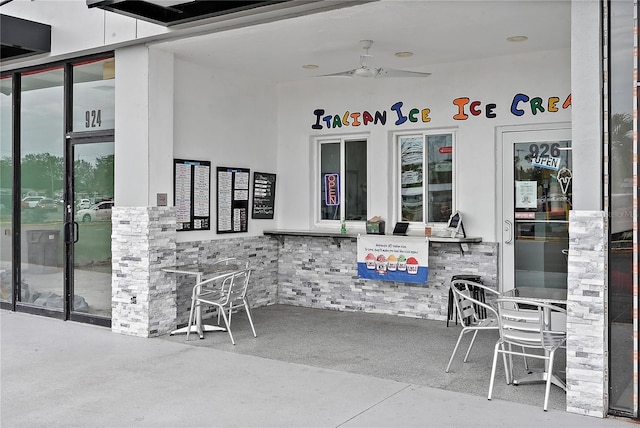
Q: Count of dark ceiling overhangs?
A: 2